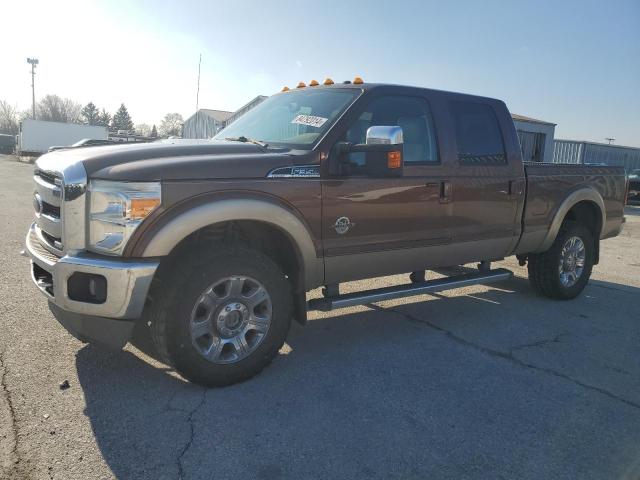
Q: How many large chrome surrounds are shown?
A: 1